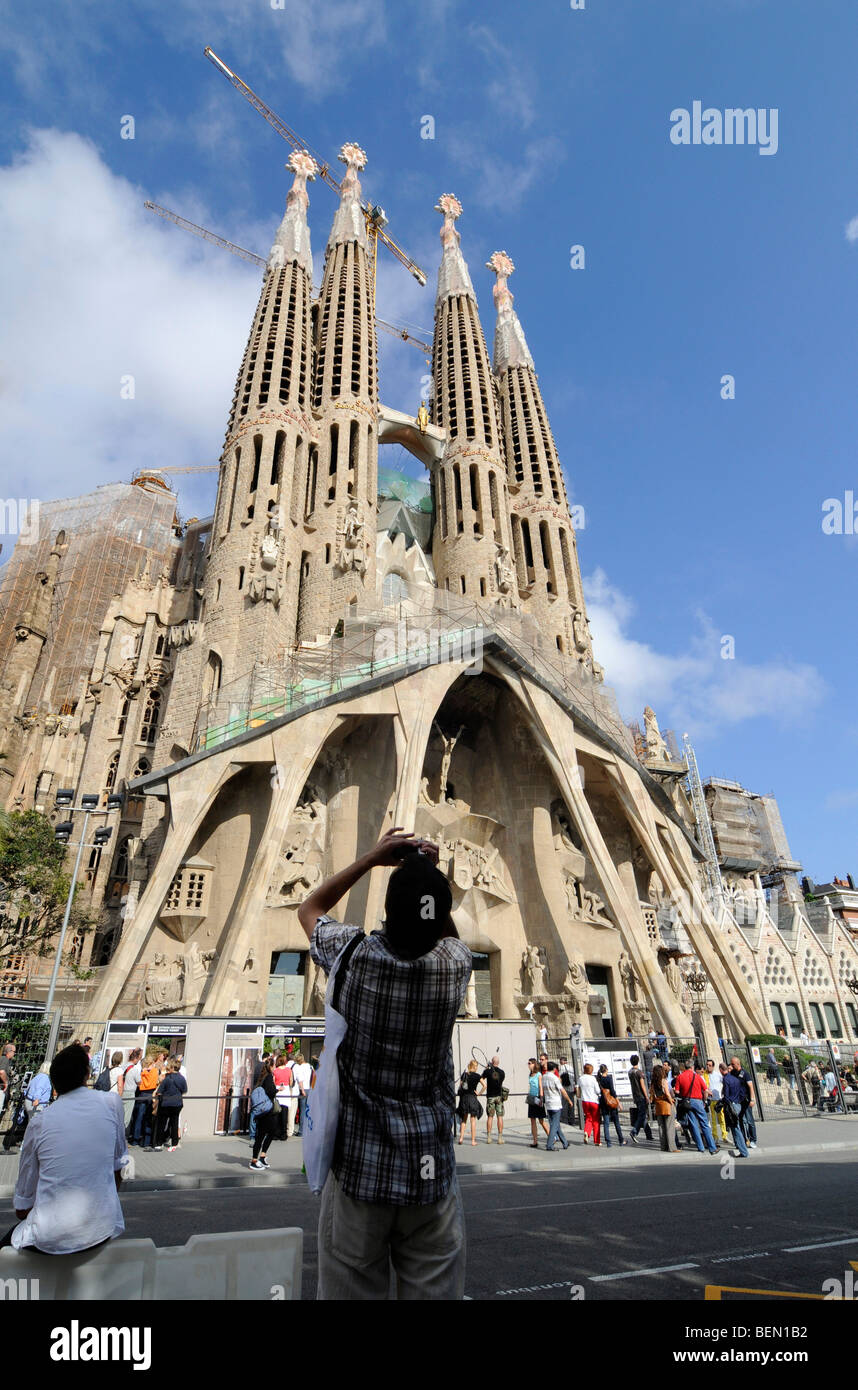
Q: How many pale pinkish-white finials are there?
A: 4